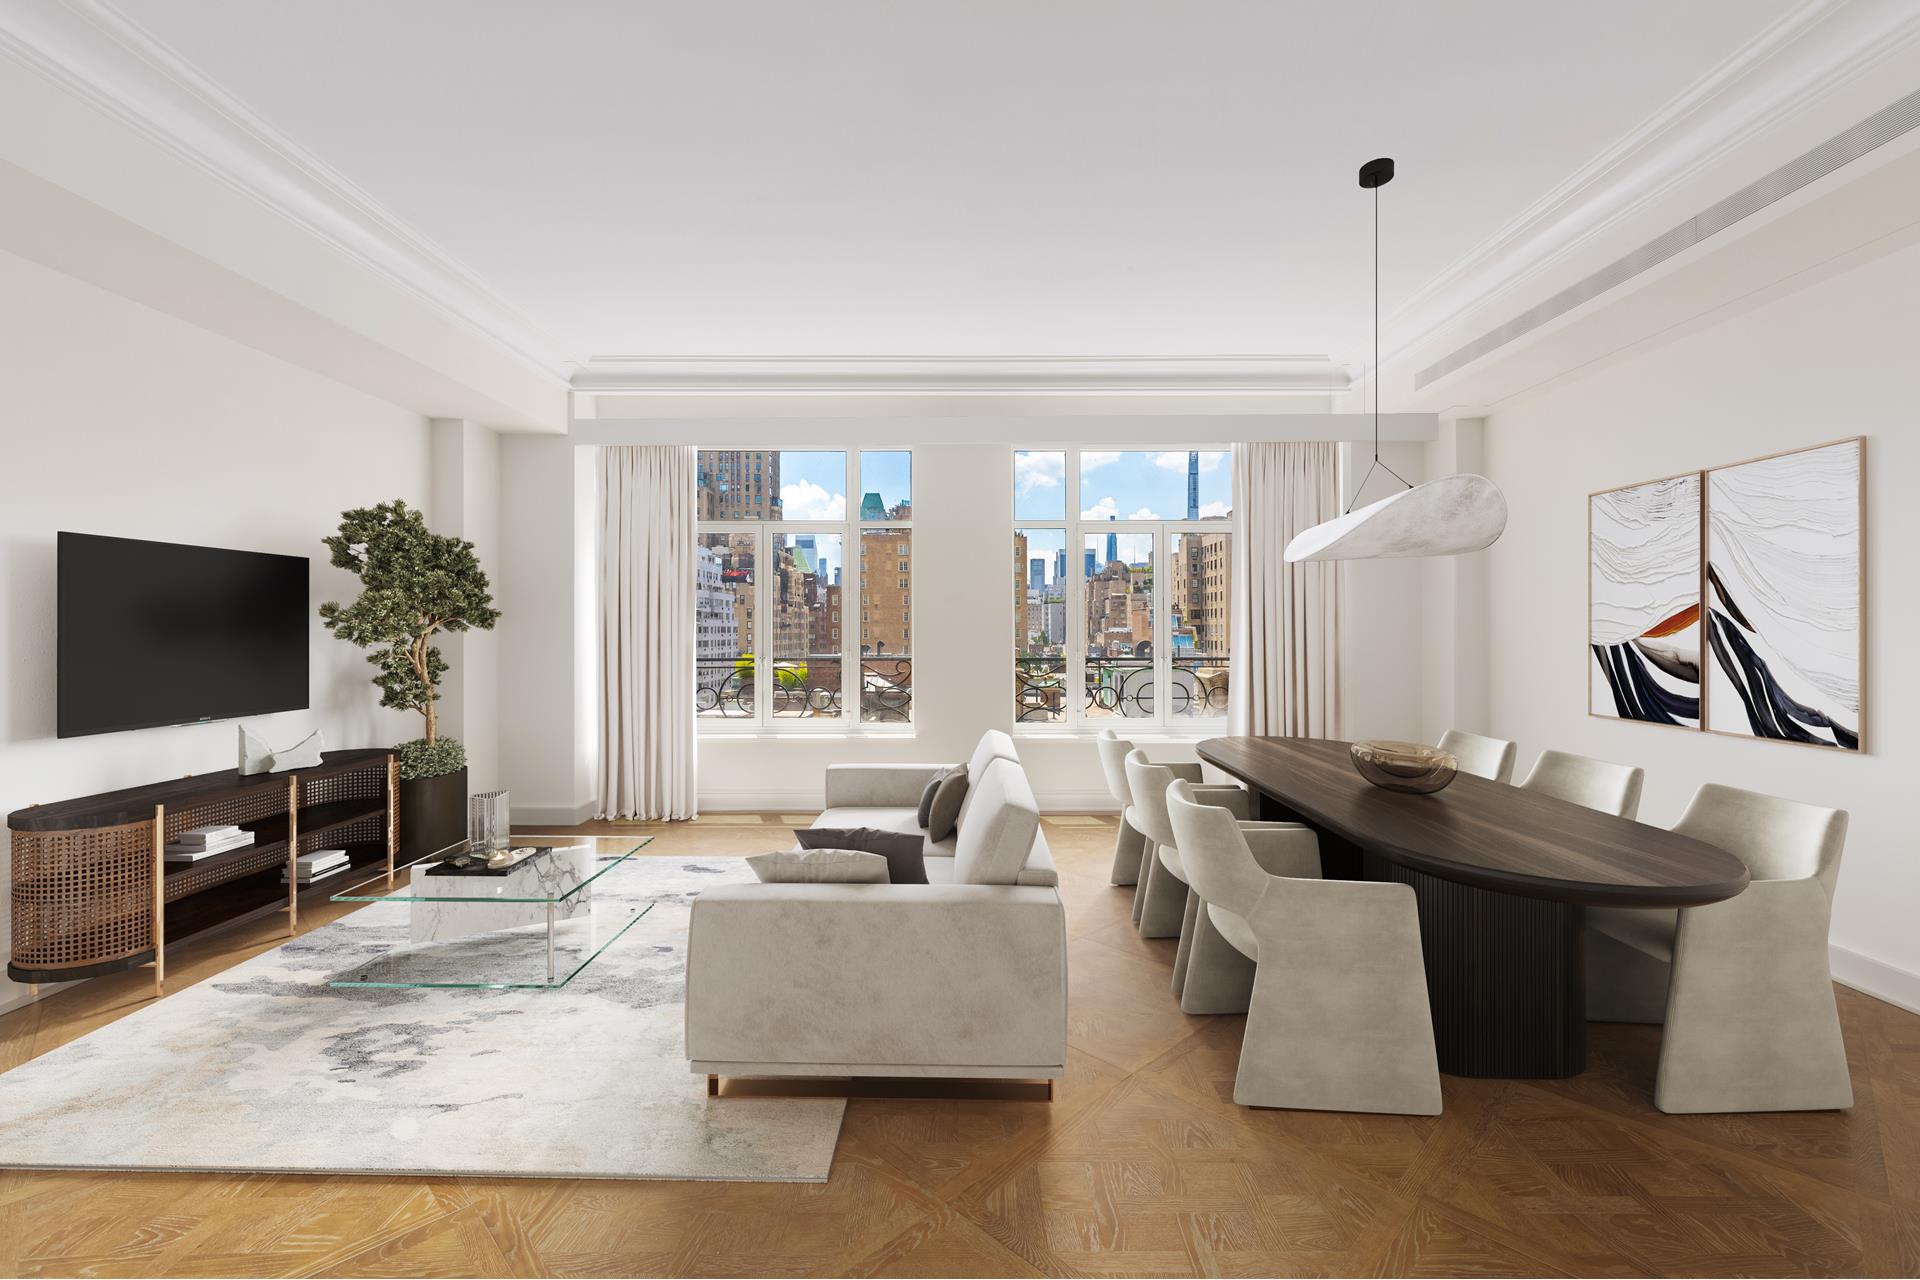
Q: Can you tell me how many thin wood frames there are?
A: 2